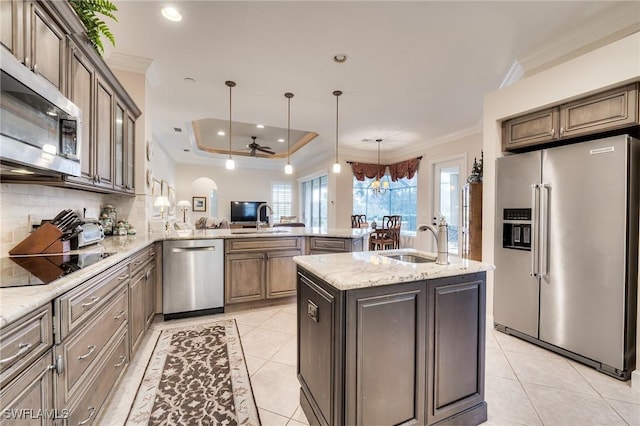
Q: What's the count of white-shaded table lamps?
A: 2